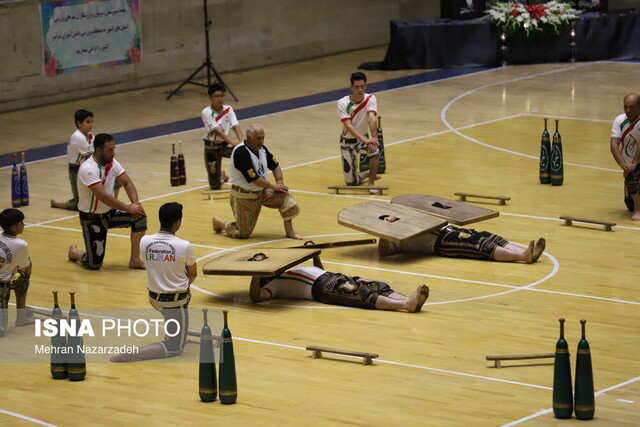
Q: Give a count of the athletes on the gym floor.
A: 10